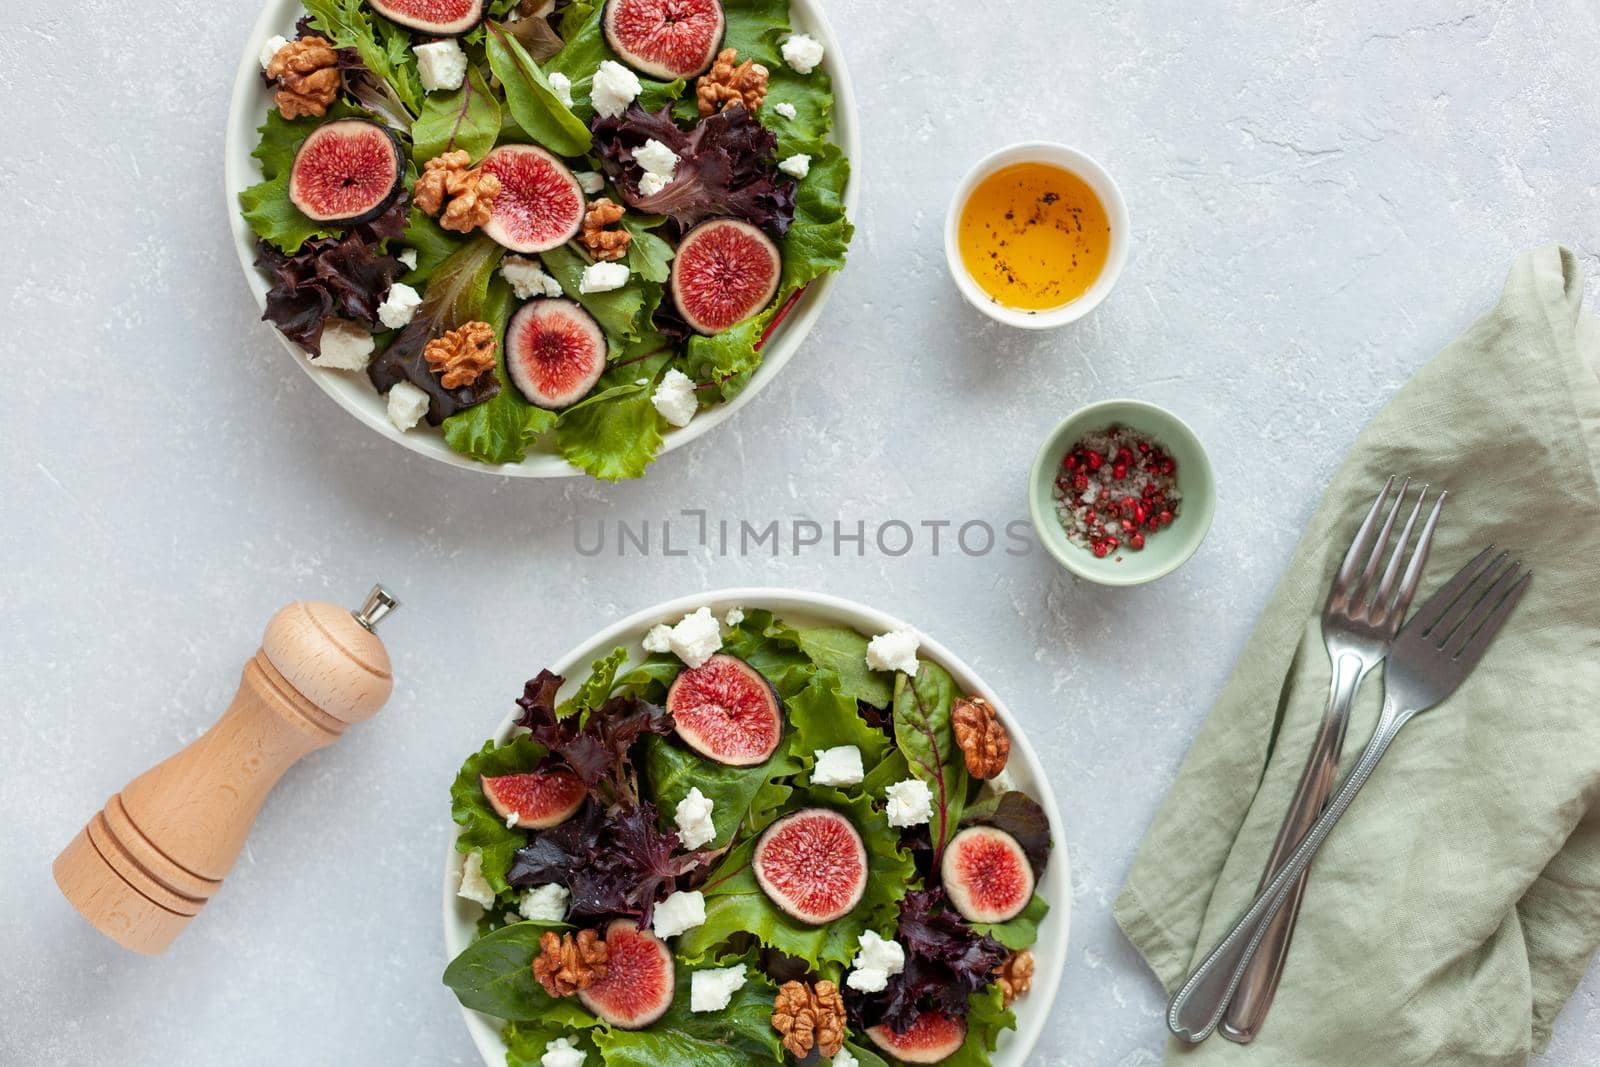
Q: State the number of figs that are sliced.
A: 12